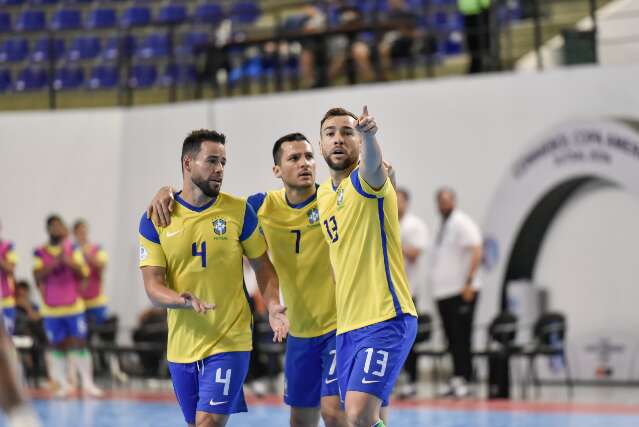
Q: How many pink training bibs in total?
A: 3